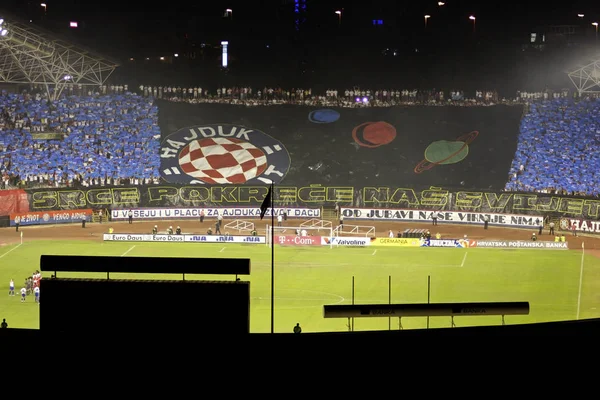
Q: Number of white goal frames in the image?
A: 4